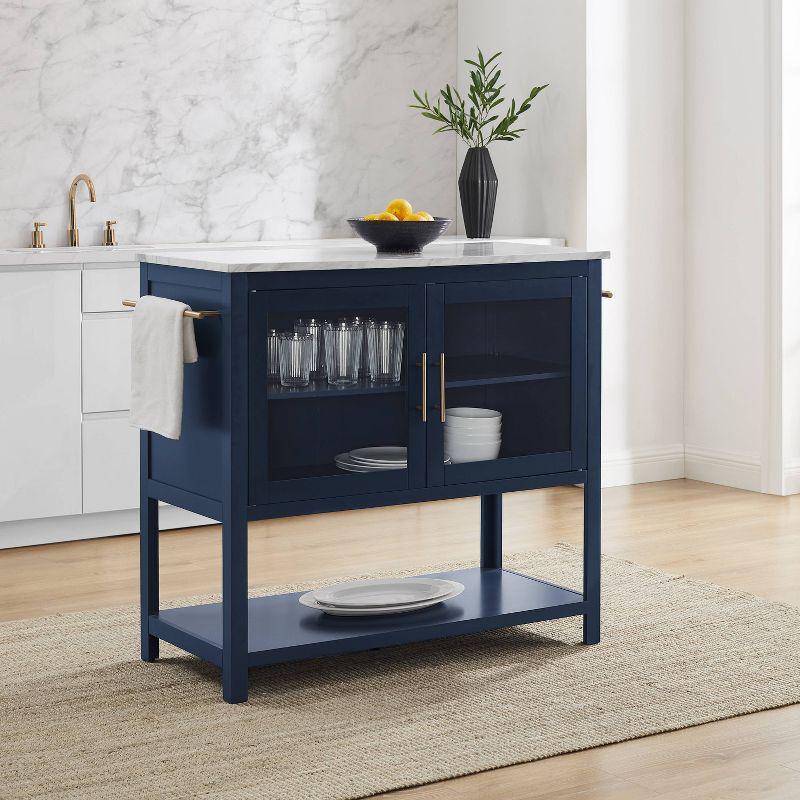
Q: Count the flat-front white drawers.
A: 3